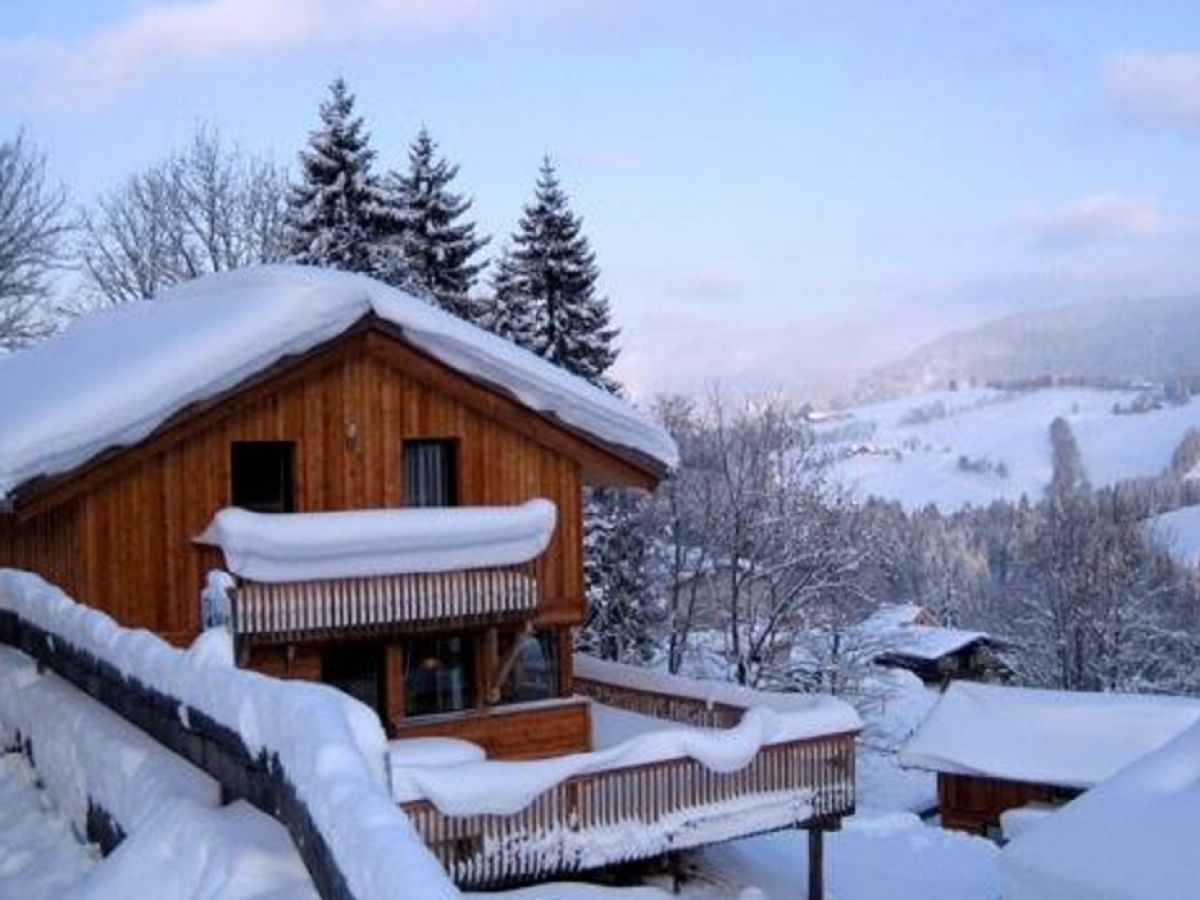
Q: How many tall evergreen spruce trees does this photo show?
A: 3